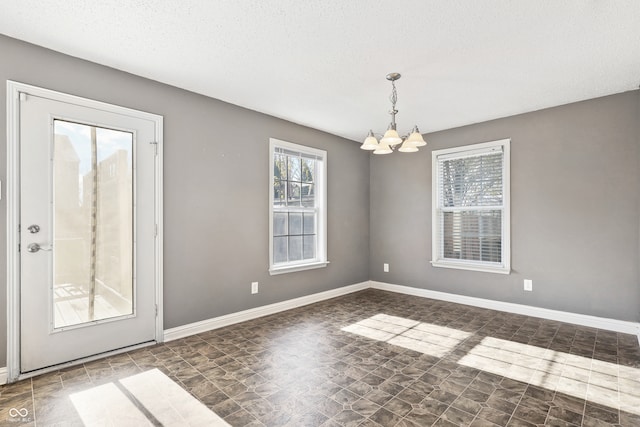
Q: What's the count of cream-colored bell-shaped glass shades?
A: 5